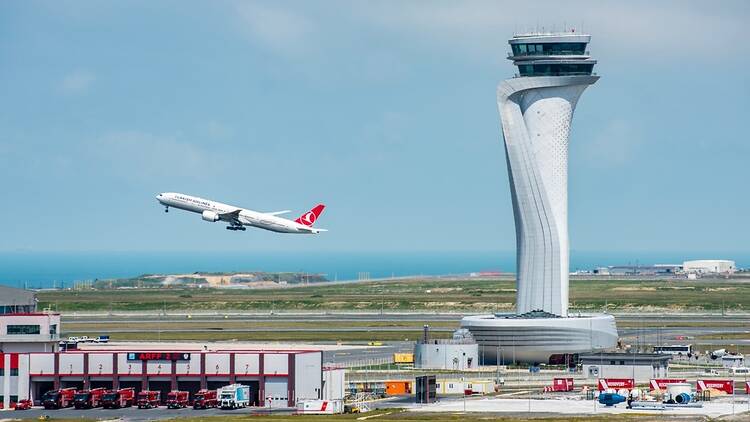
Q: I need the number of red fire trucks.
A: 6